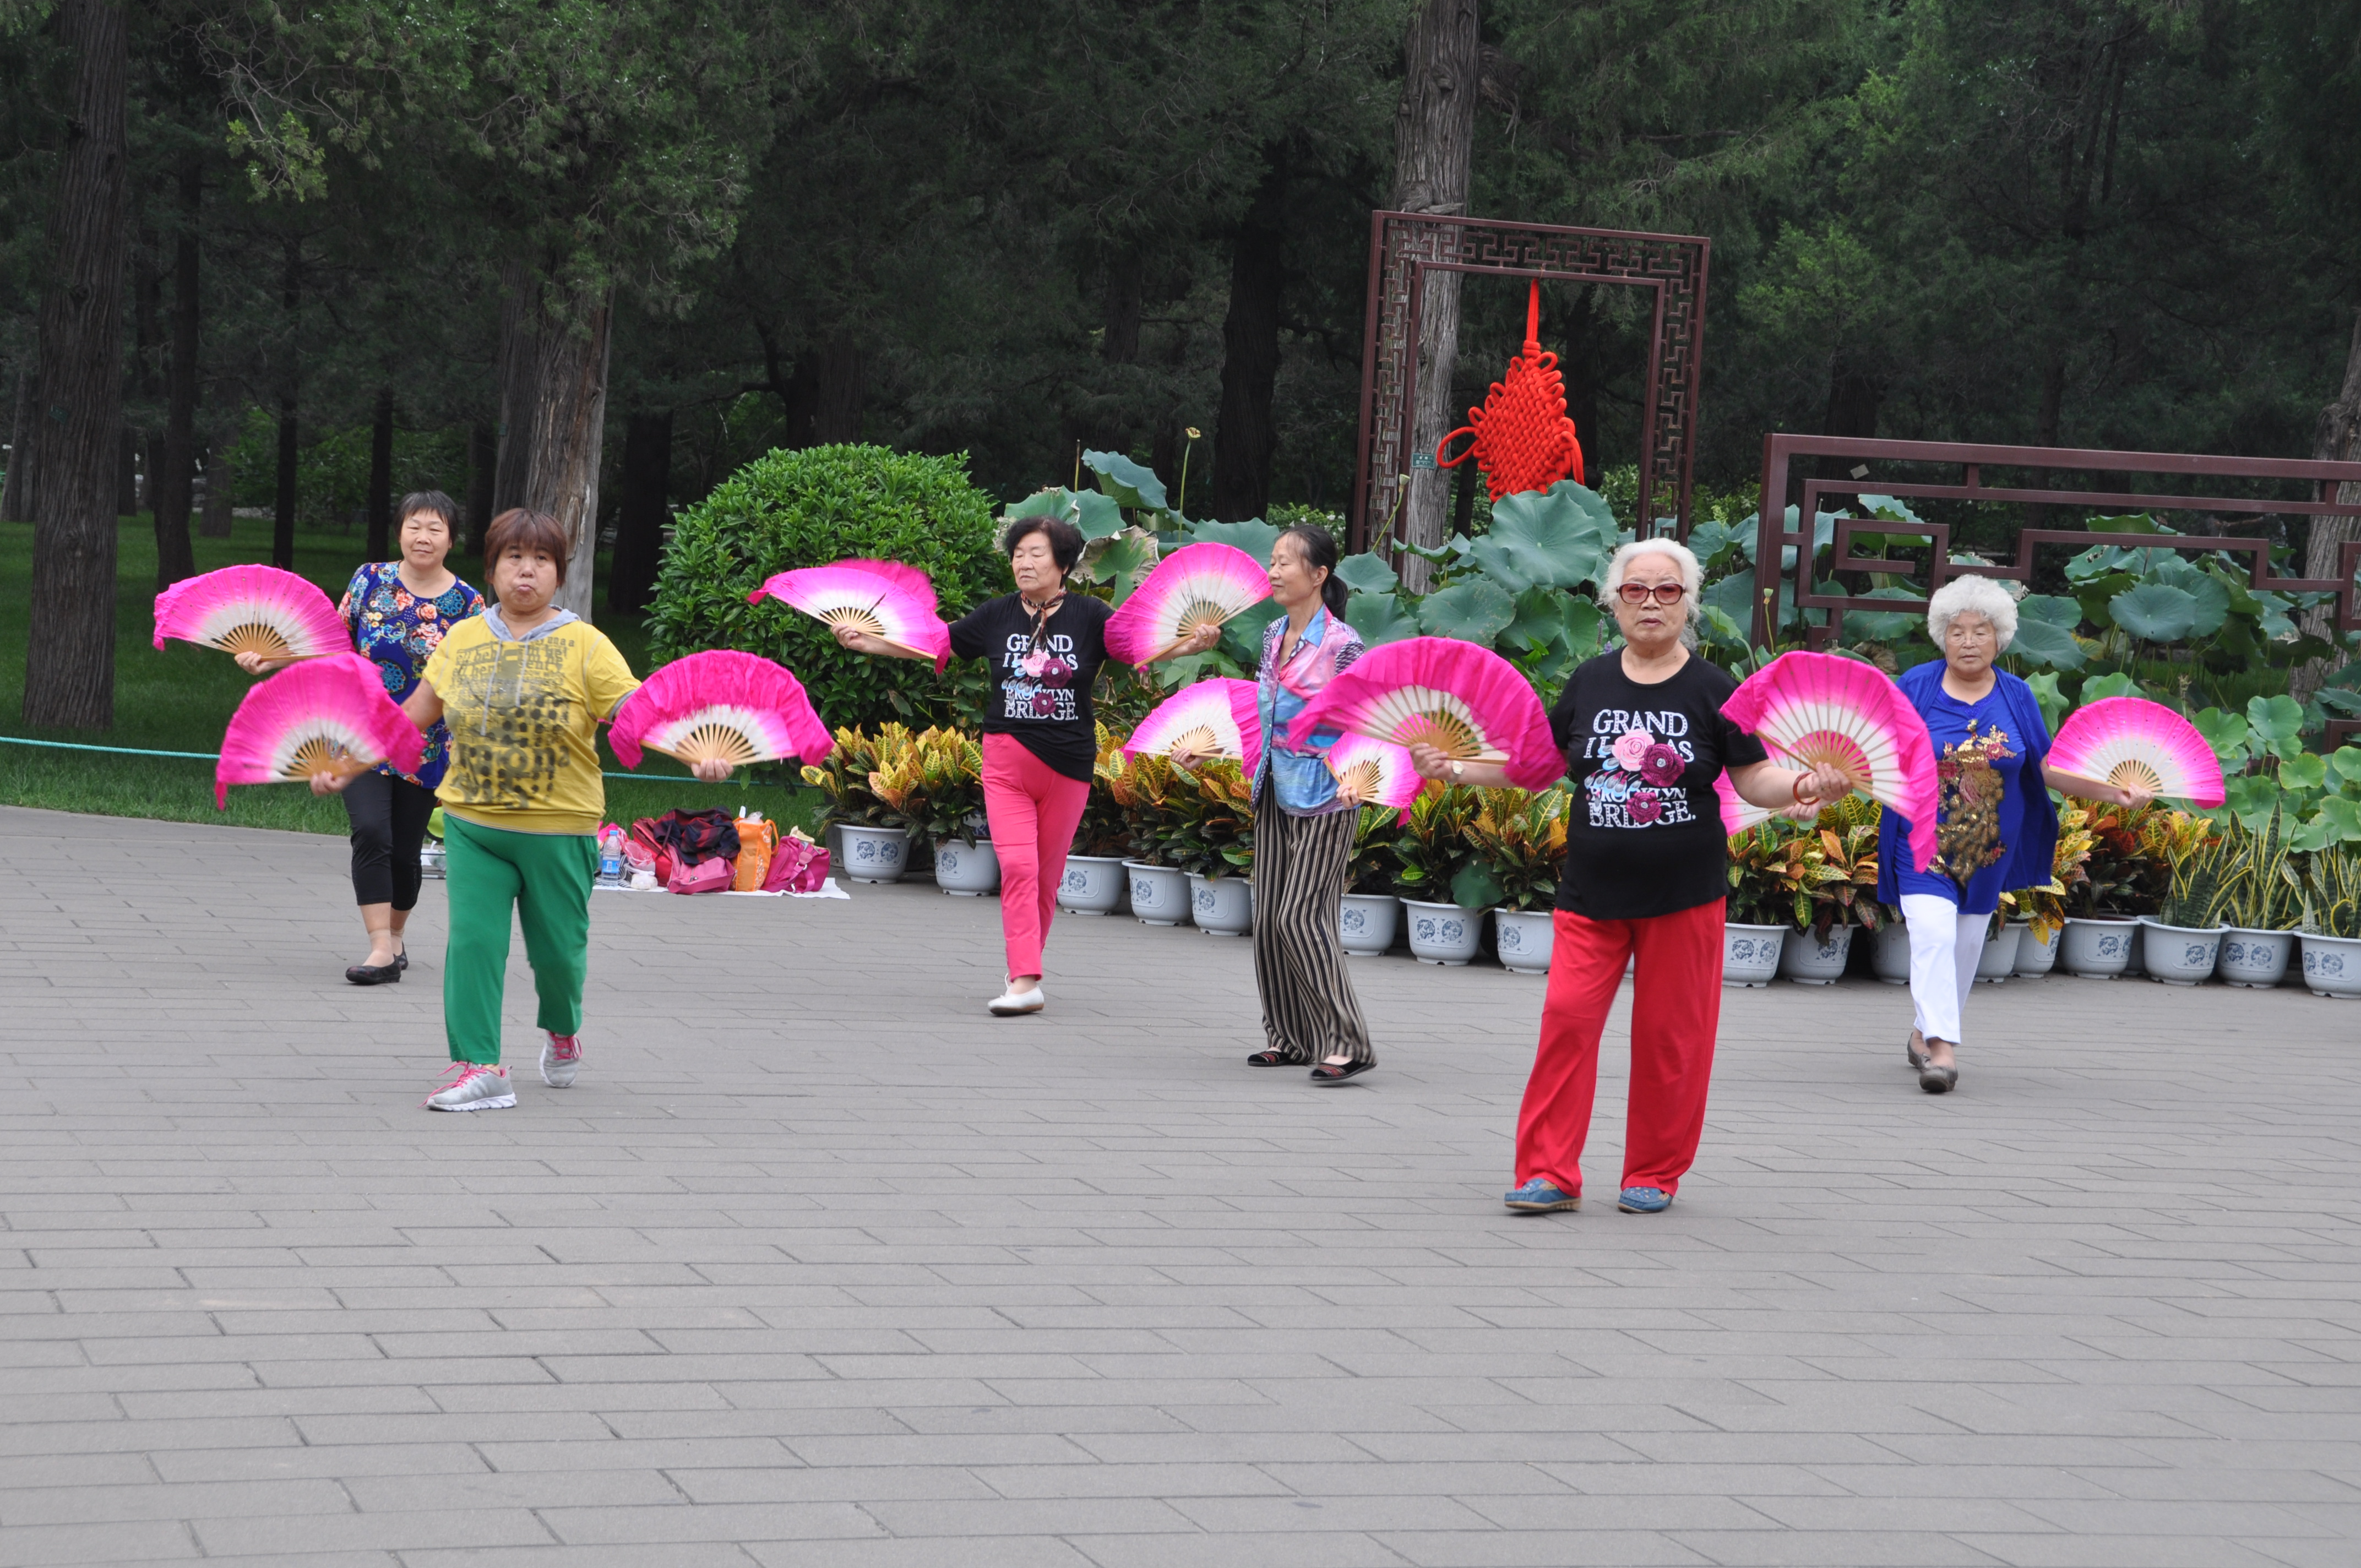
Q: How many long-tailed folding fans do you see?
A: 11